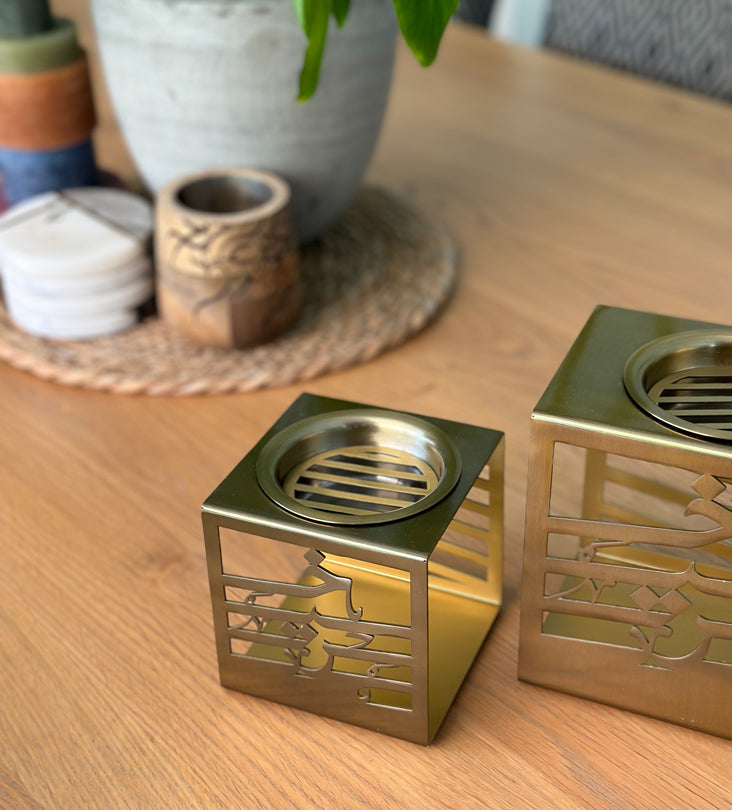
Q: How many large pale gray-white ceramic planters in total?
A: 1